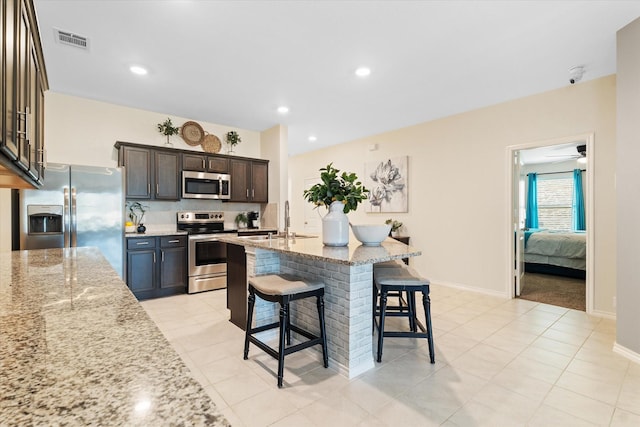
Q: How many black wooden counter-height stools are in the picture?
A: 3